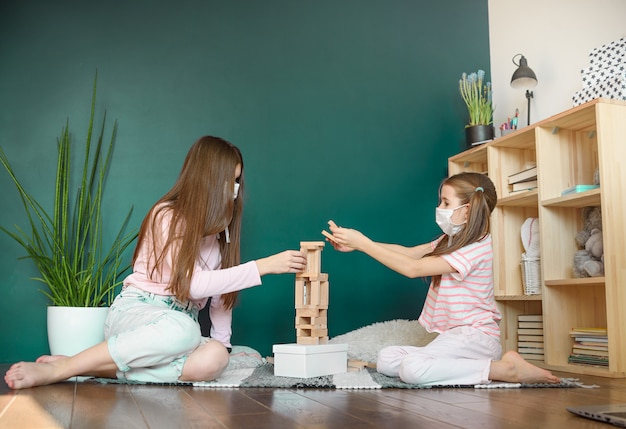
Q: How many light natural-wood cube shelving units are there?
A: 1